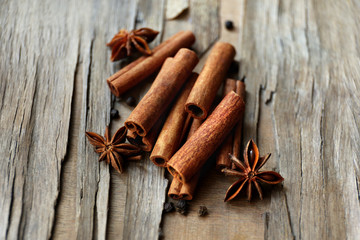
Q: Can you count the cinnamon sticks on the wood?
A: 8